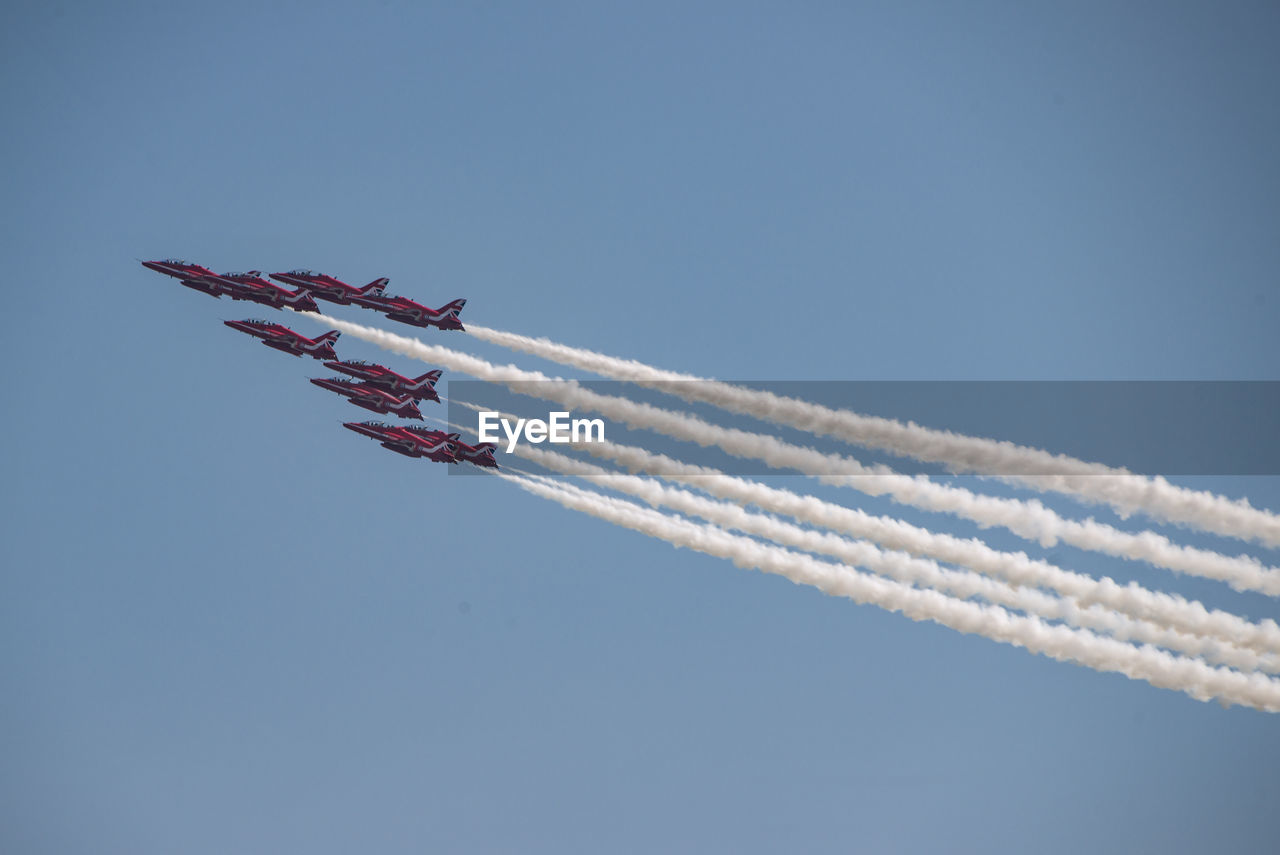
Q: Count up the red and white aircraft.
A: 9